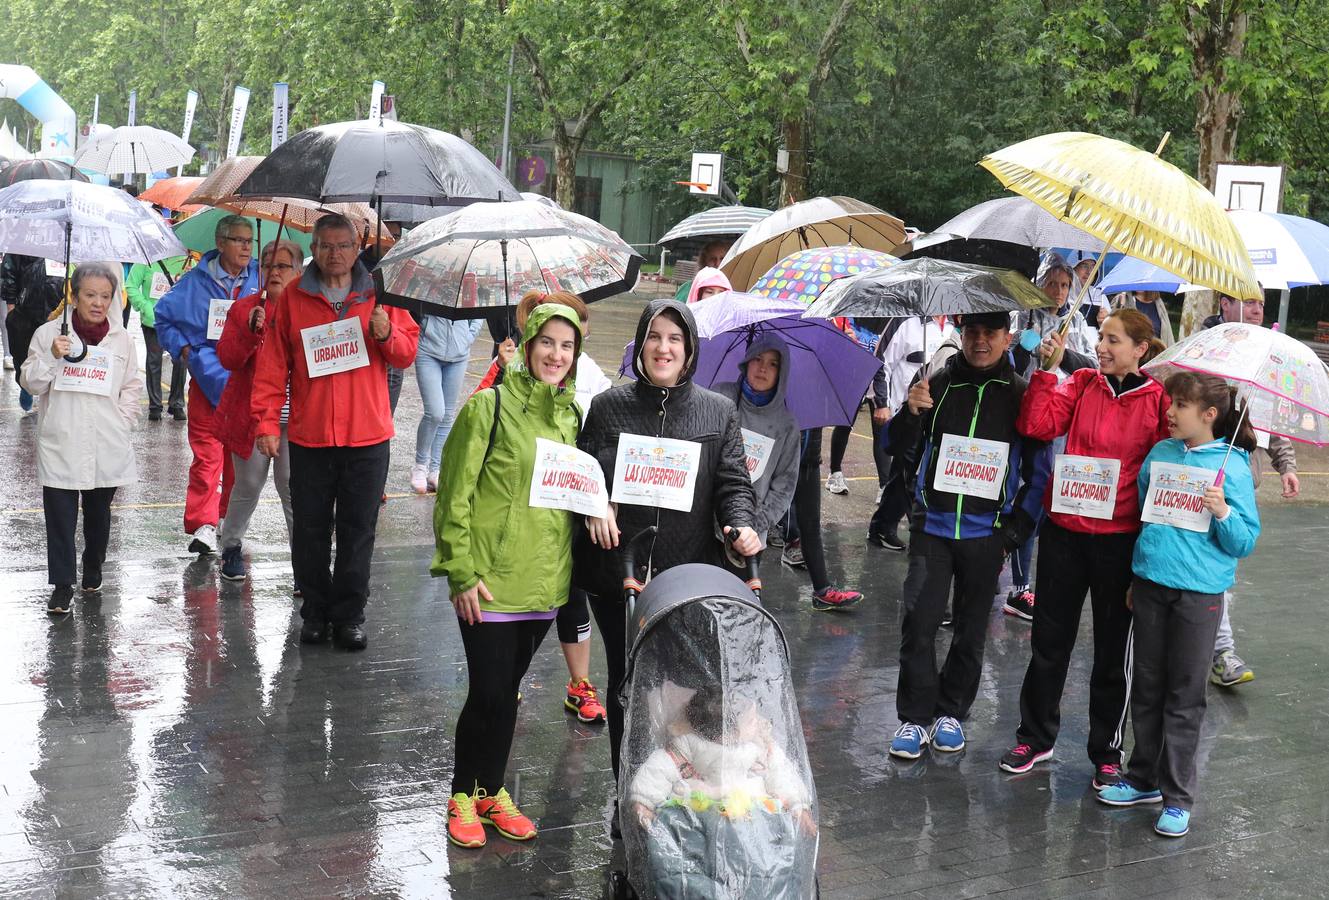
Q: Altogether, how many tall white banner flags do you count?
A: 6